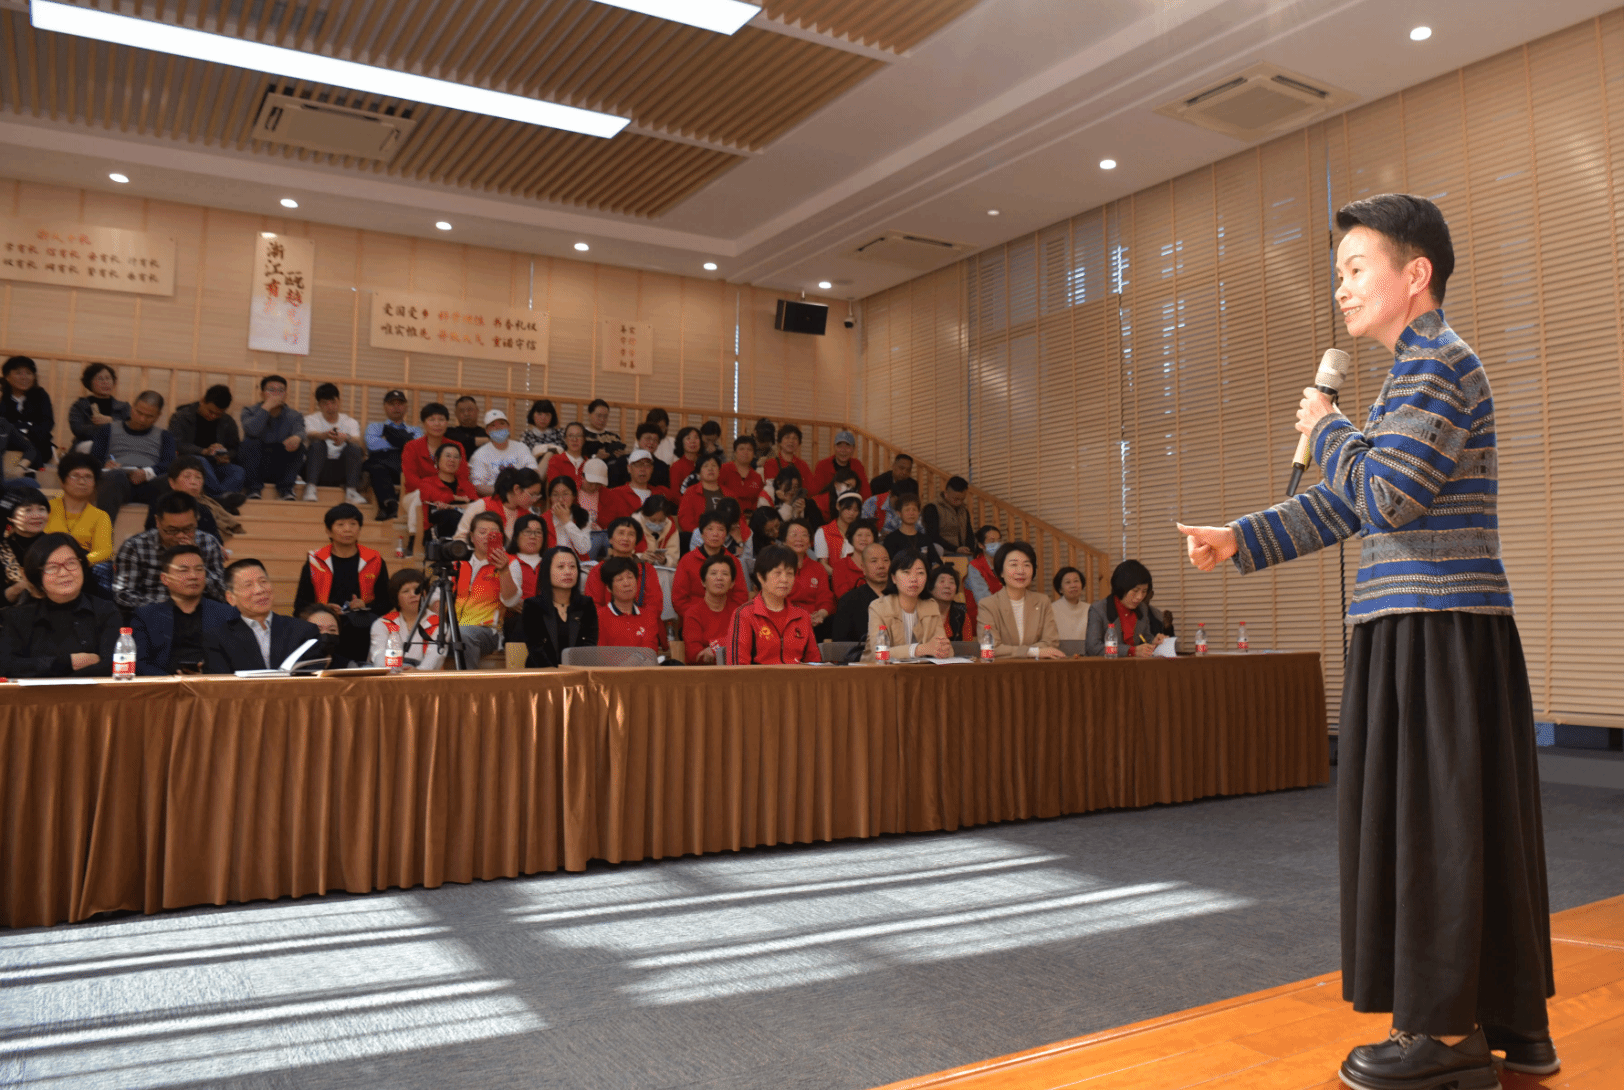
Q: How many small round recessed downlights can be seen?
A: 9